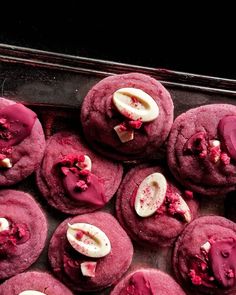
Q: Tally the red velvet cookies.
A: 10